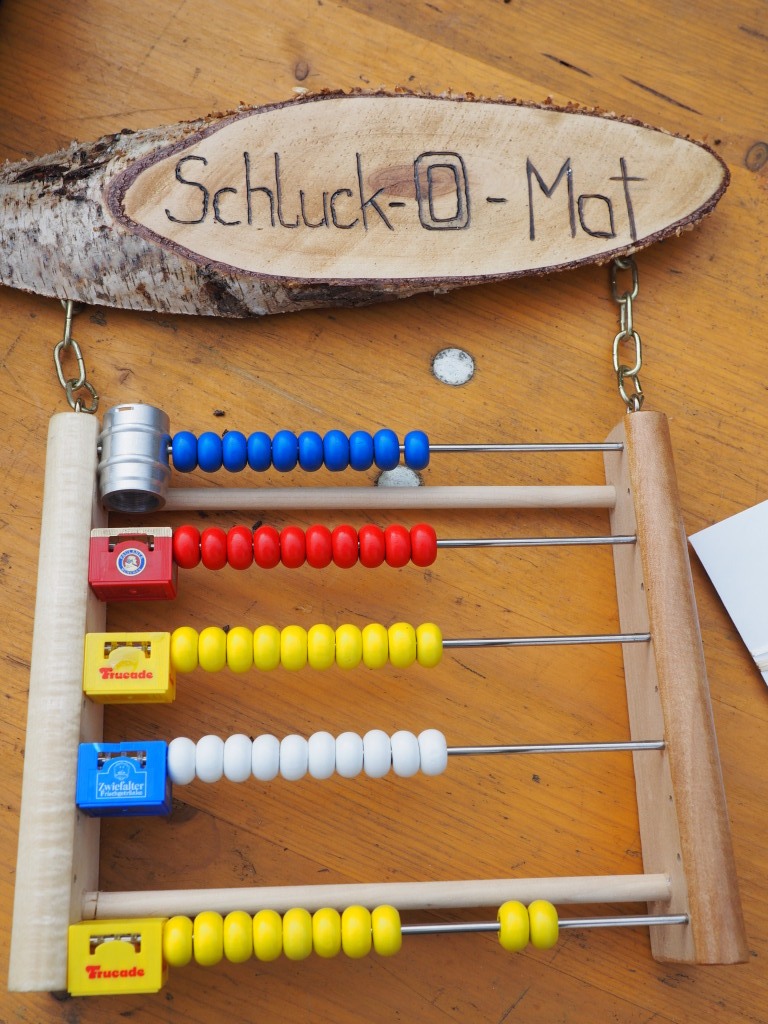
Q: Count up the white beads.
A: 10